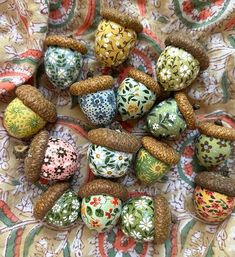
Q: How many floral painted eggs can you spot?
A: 15